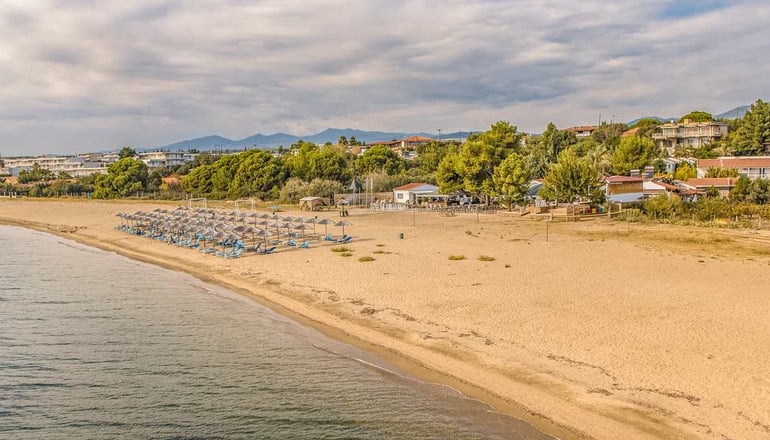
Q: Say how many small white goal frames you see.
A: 2